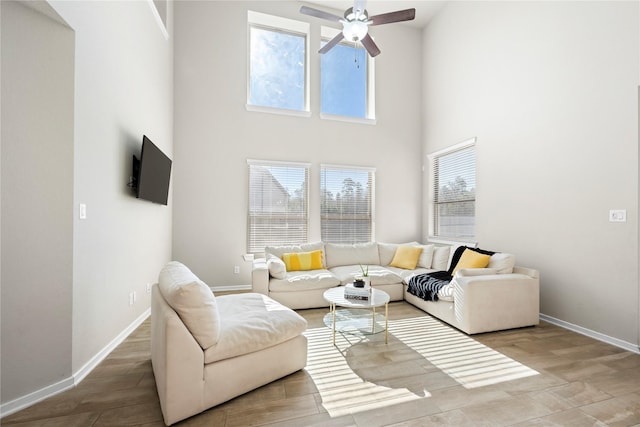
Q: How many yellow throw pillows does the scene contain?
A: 3